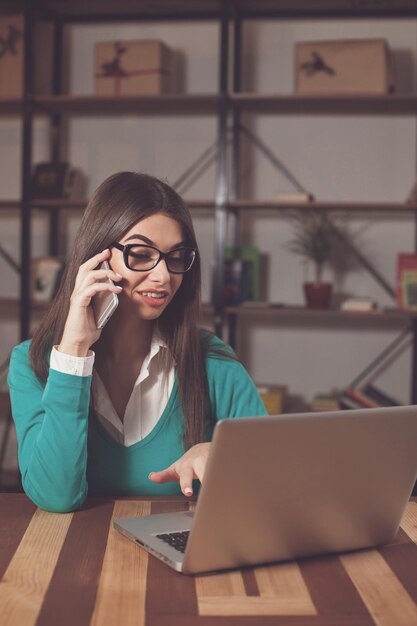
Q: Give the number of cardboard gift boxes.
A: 3